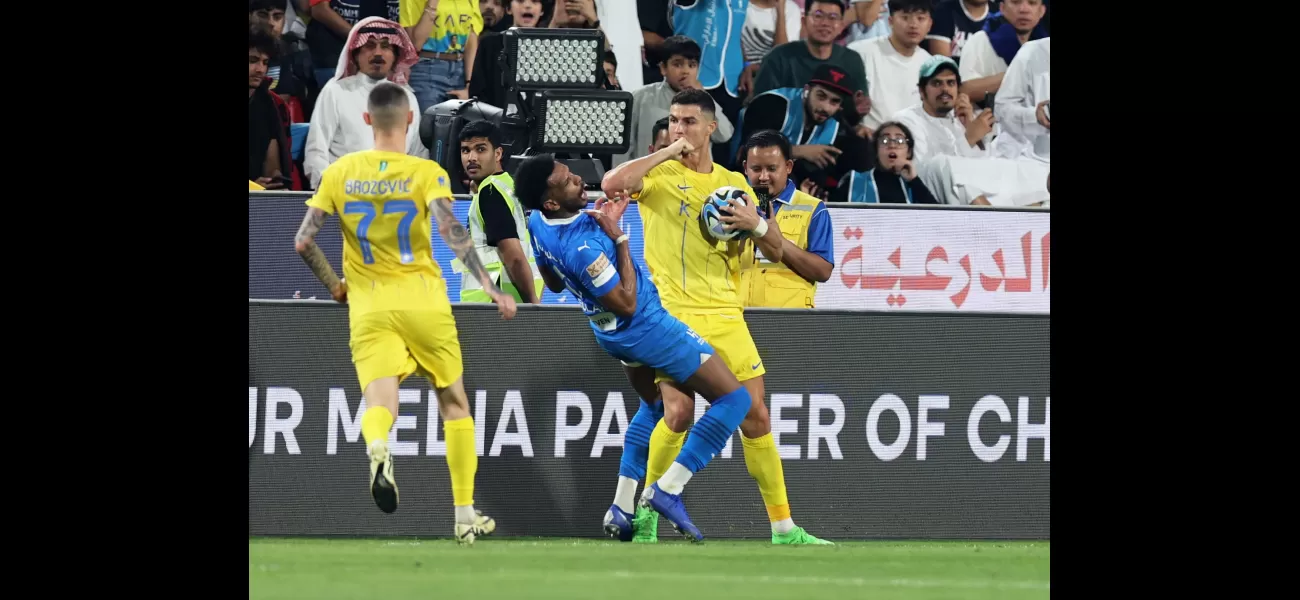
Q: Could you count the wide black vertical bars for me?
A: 2